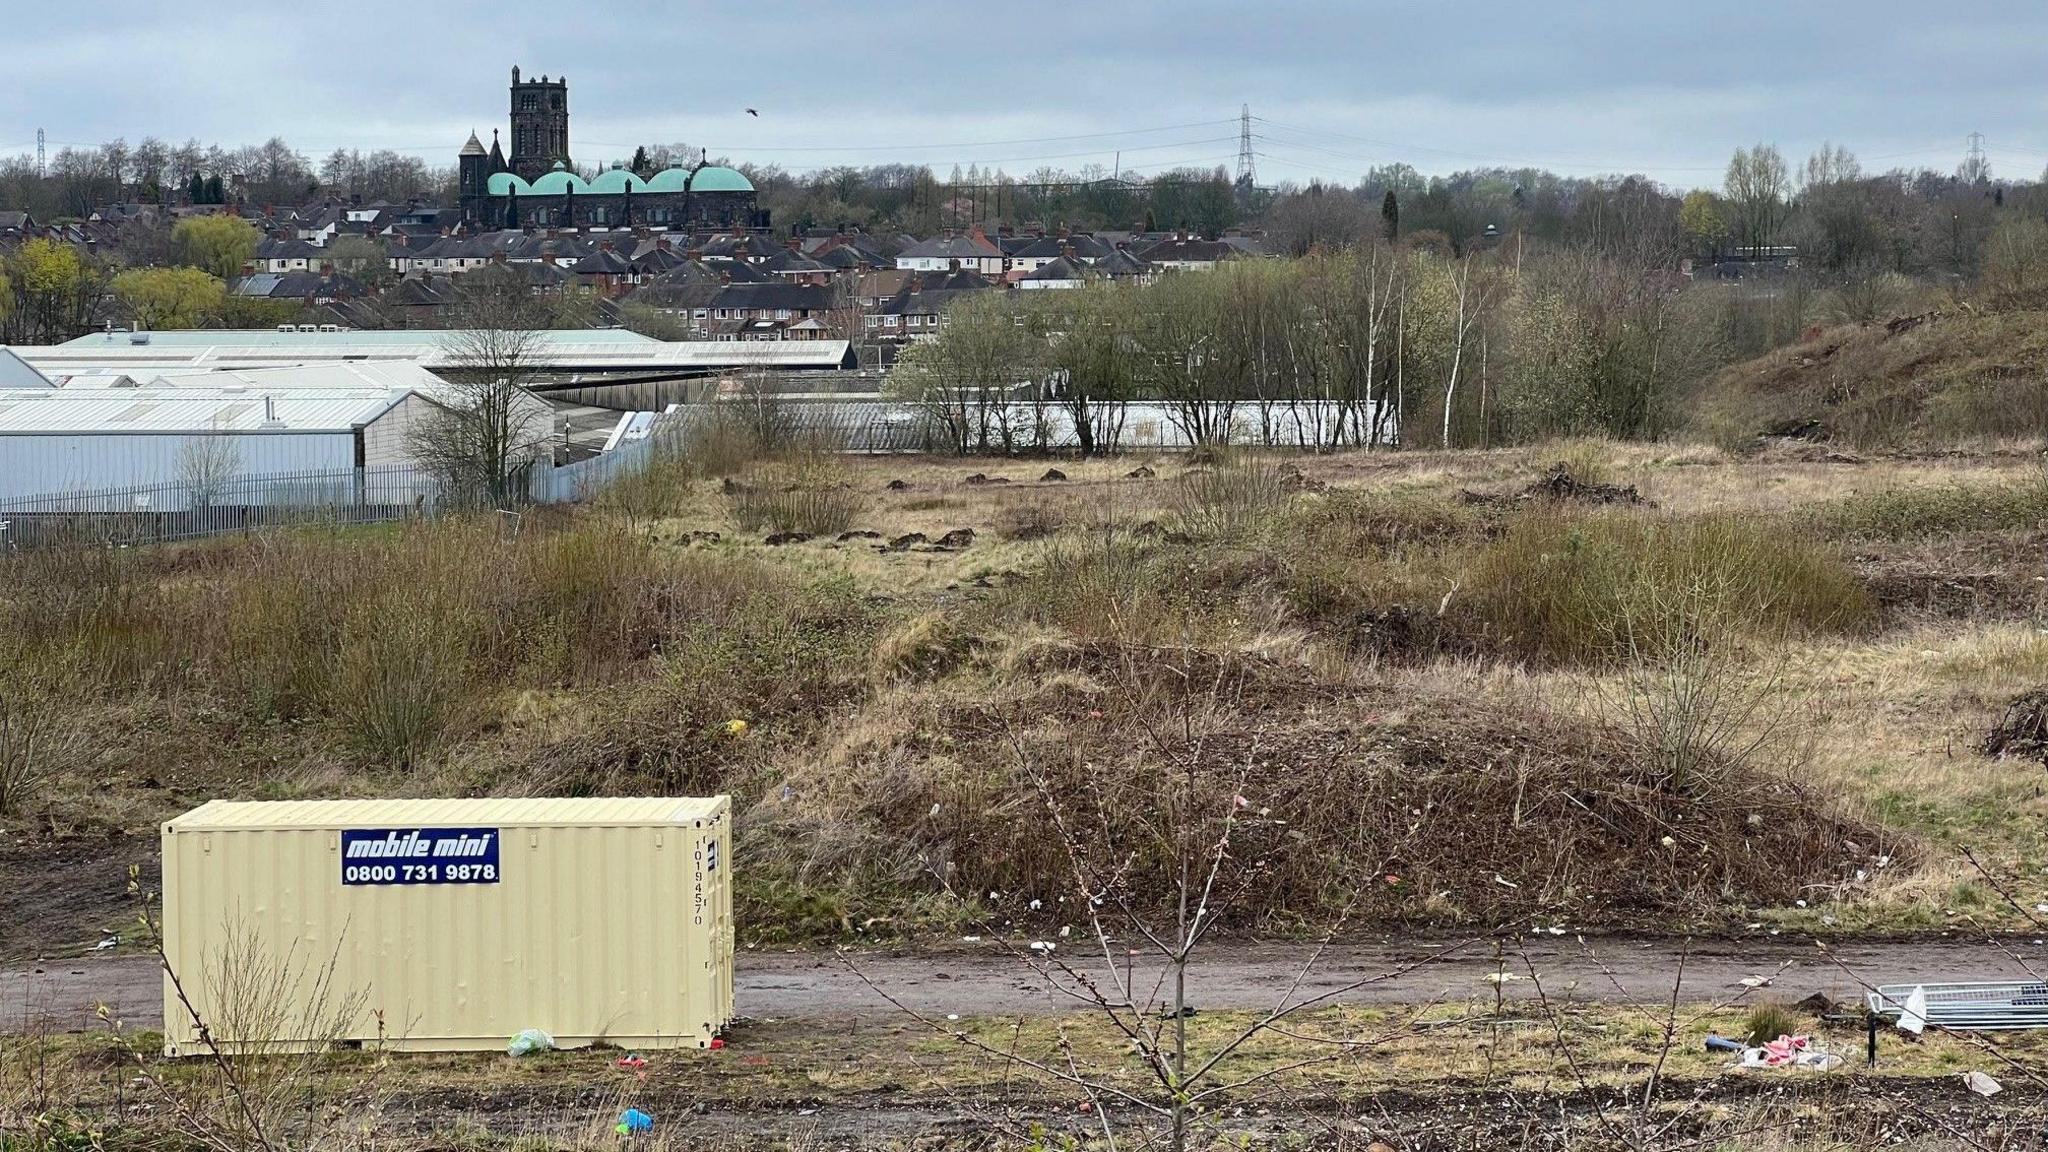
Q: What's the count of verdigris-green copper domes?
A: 5